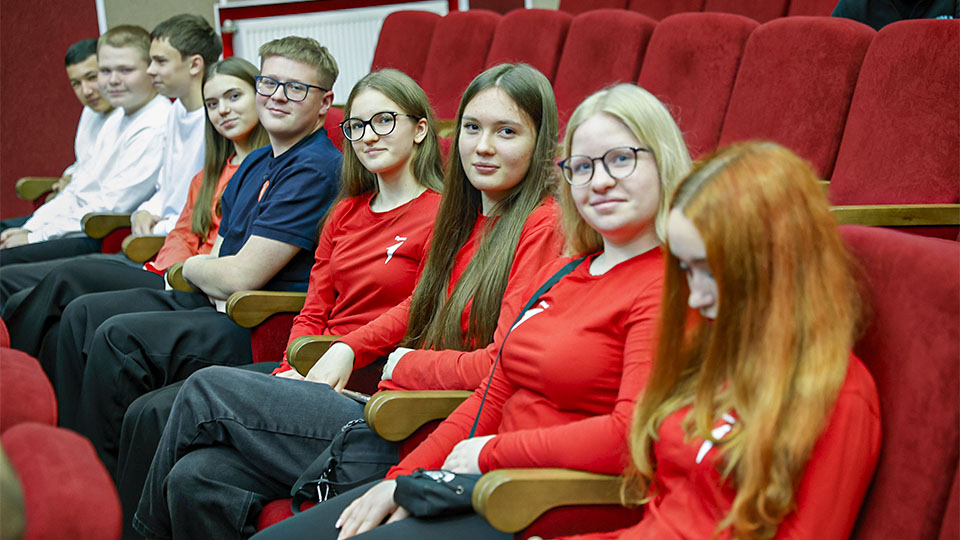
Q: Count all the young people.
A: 9